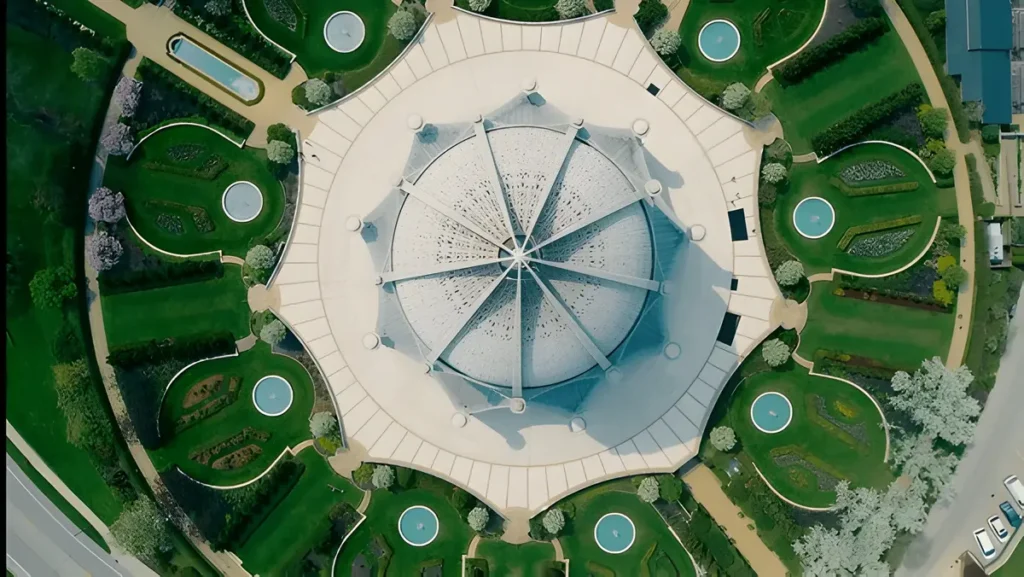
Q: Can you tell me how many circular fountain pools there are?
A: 8